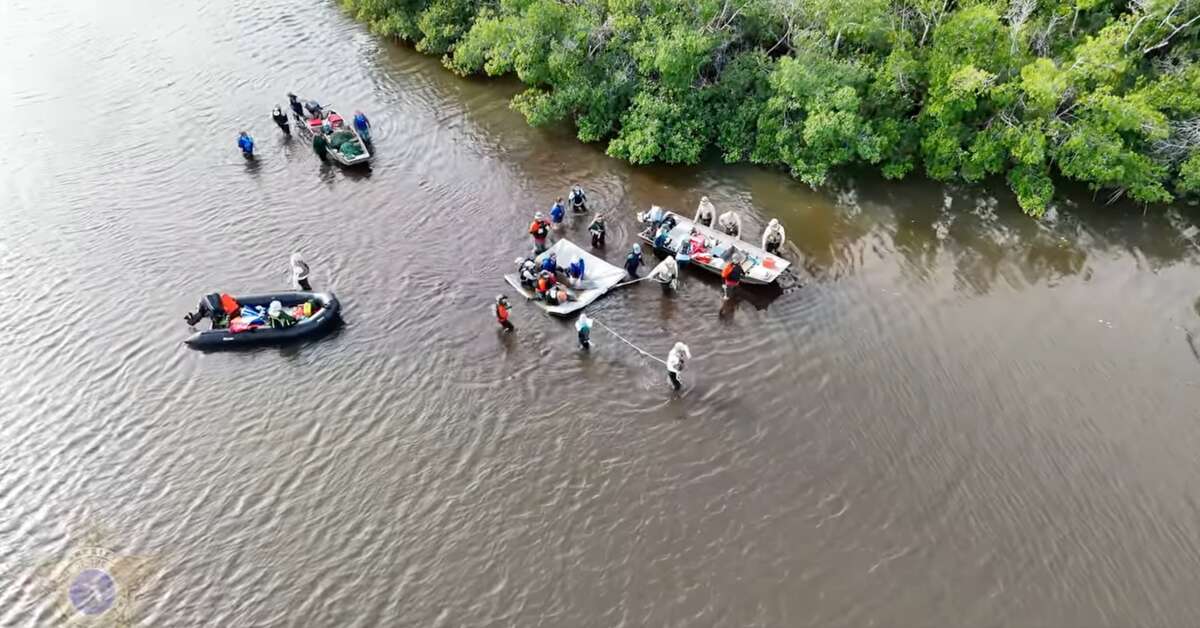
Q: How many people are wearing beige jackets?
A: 6